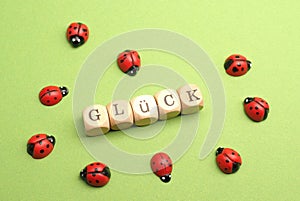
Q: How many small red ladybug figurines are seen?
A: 9